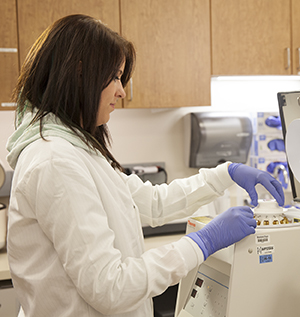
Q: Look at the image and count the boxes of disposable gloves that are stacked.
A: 3